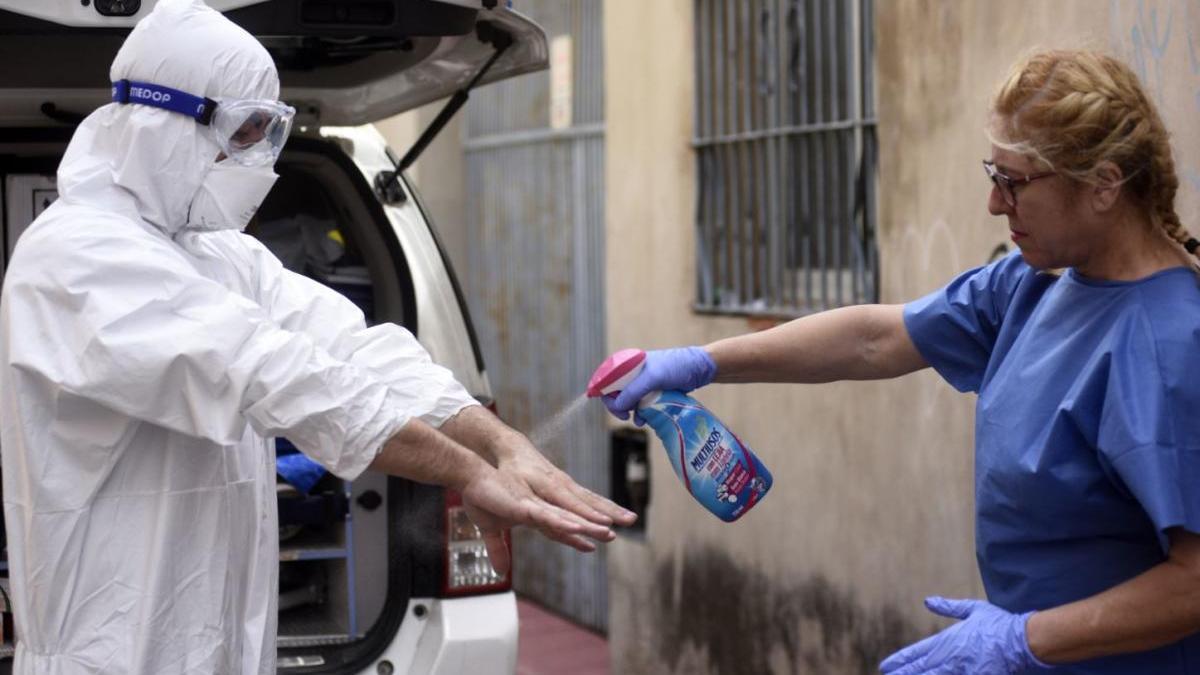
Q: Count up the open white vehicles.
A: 1